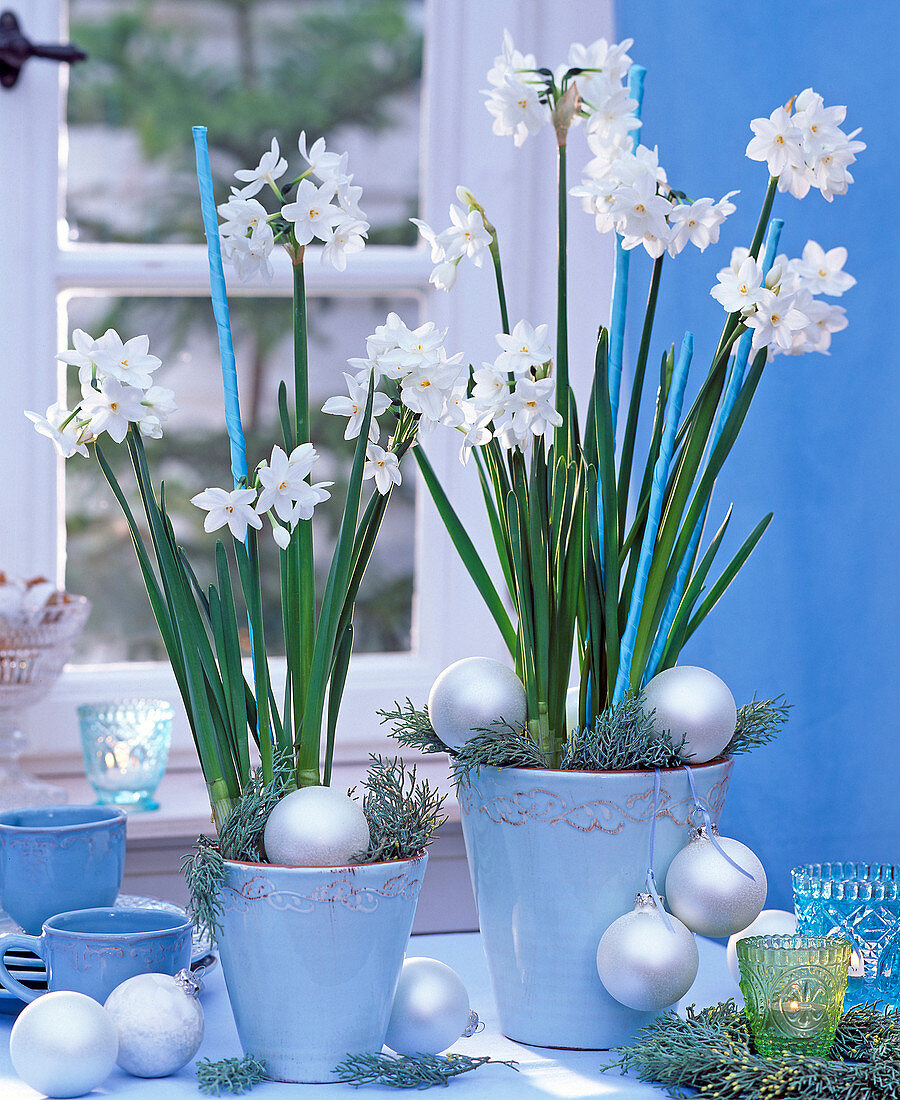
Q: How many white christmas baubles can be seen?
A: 9